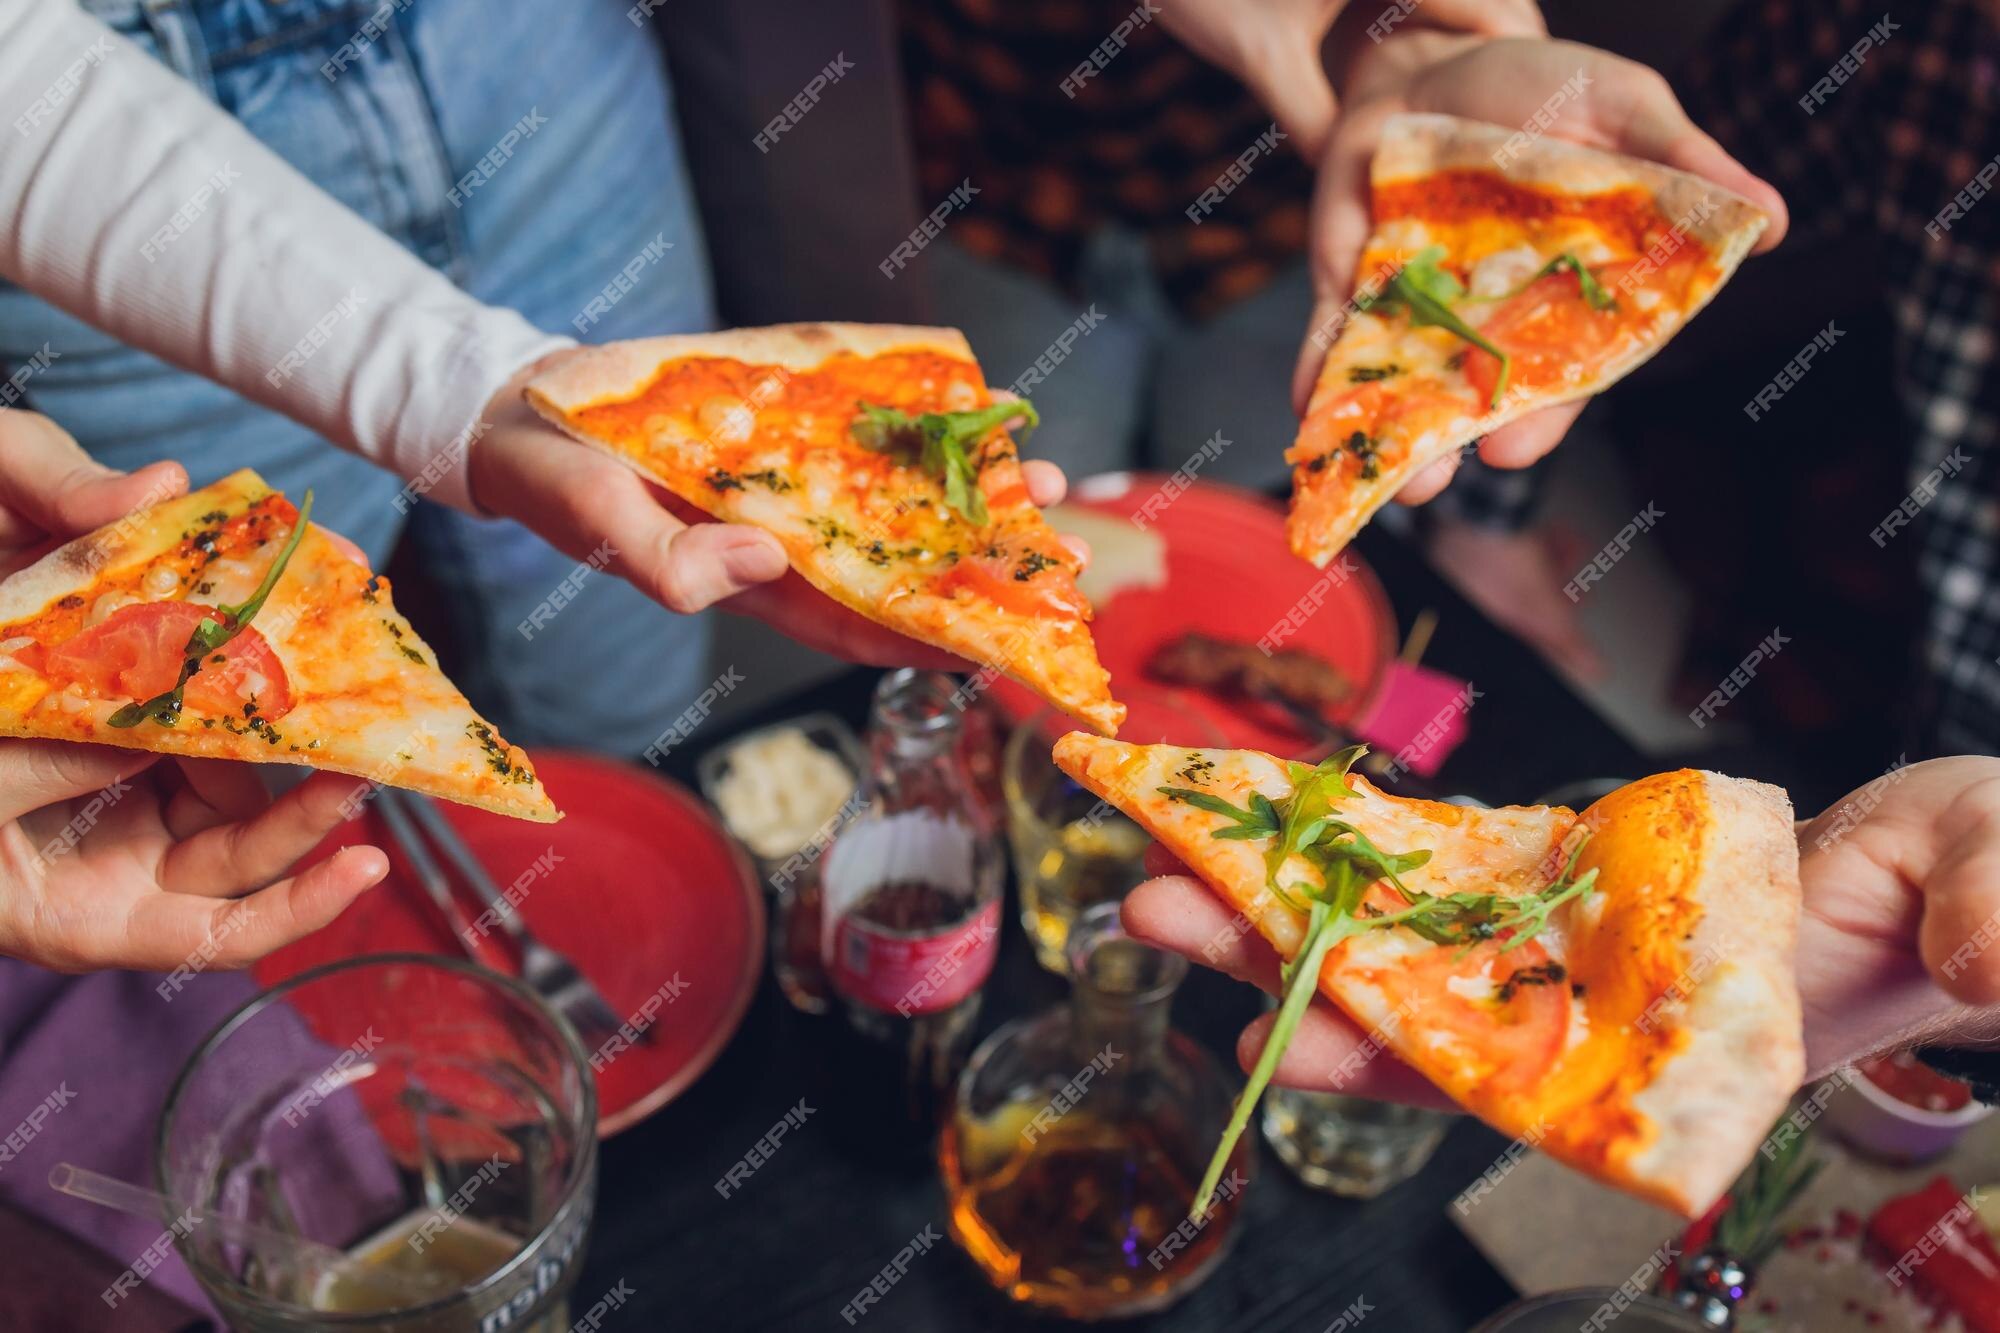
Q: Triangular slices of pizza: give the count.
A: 4